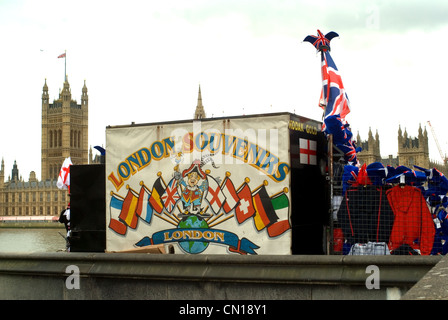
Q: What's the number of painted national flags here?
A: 10